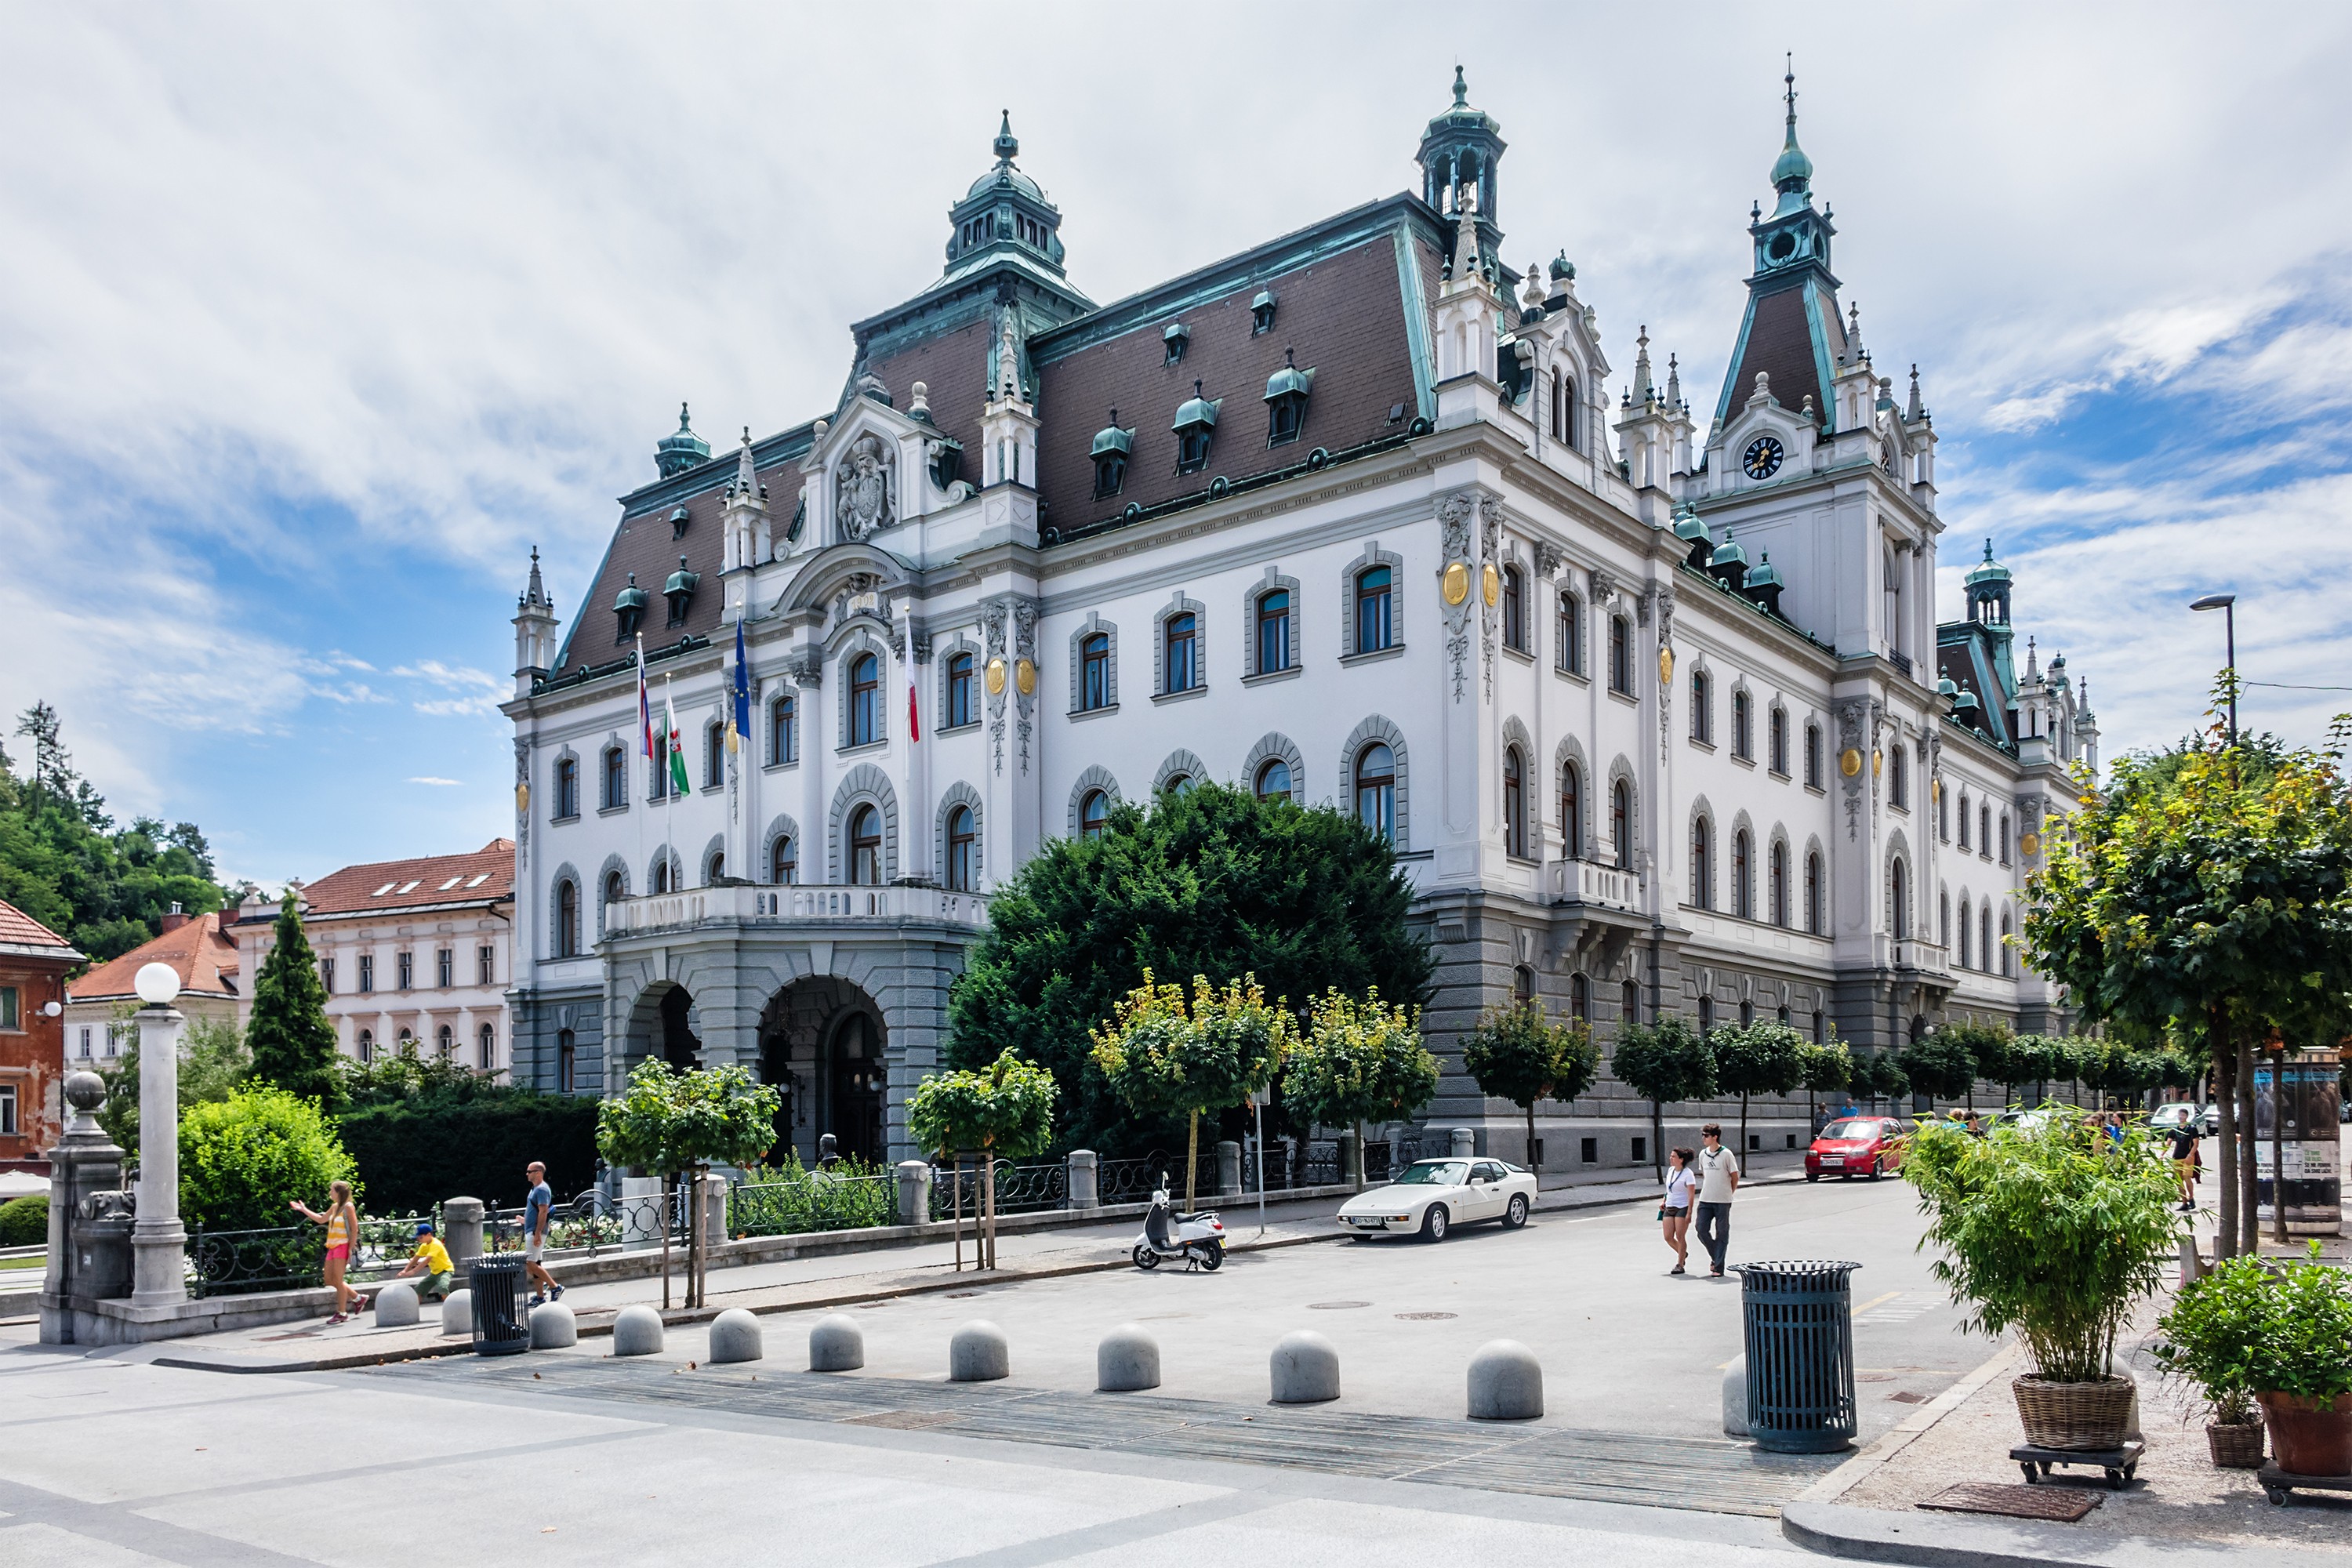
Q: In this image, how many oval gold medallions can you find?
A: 11